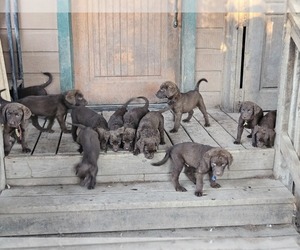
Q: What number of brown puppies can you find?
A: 12